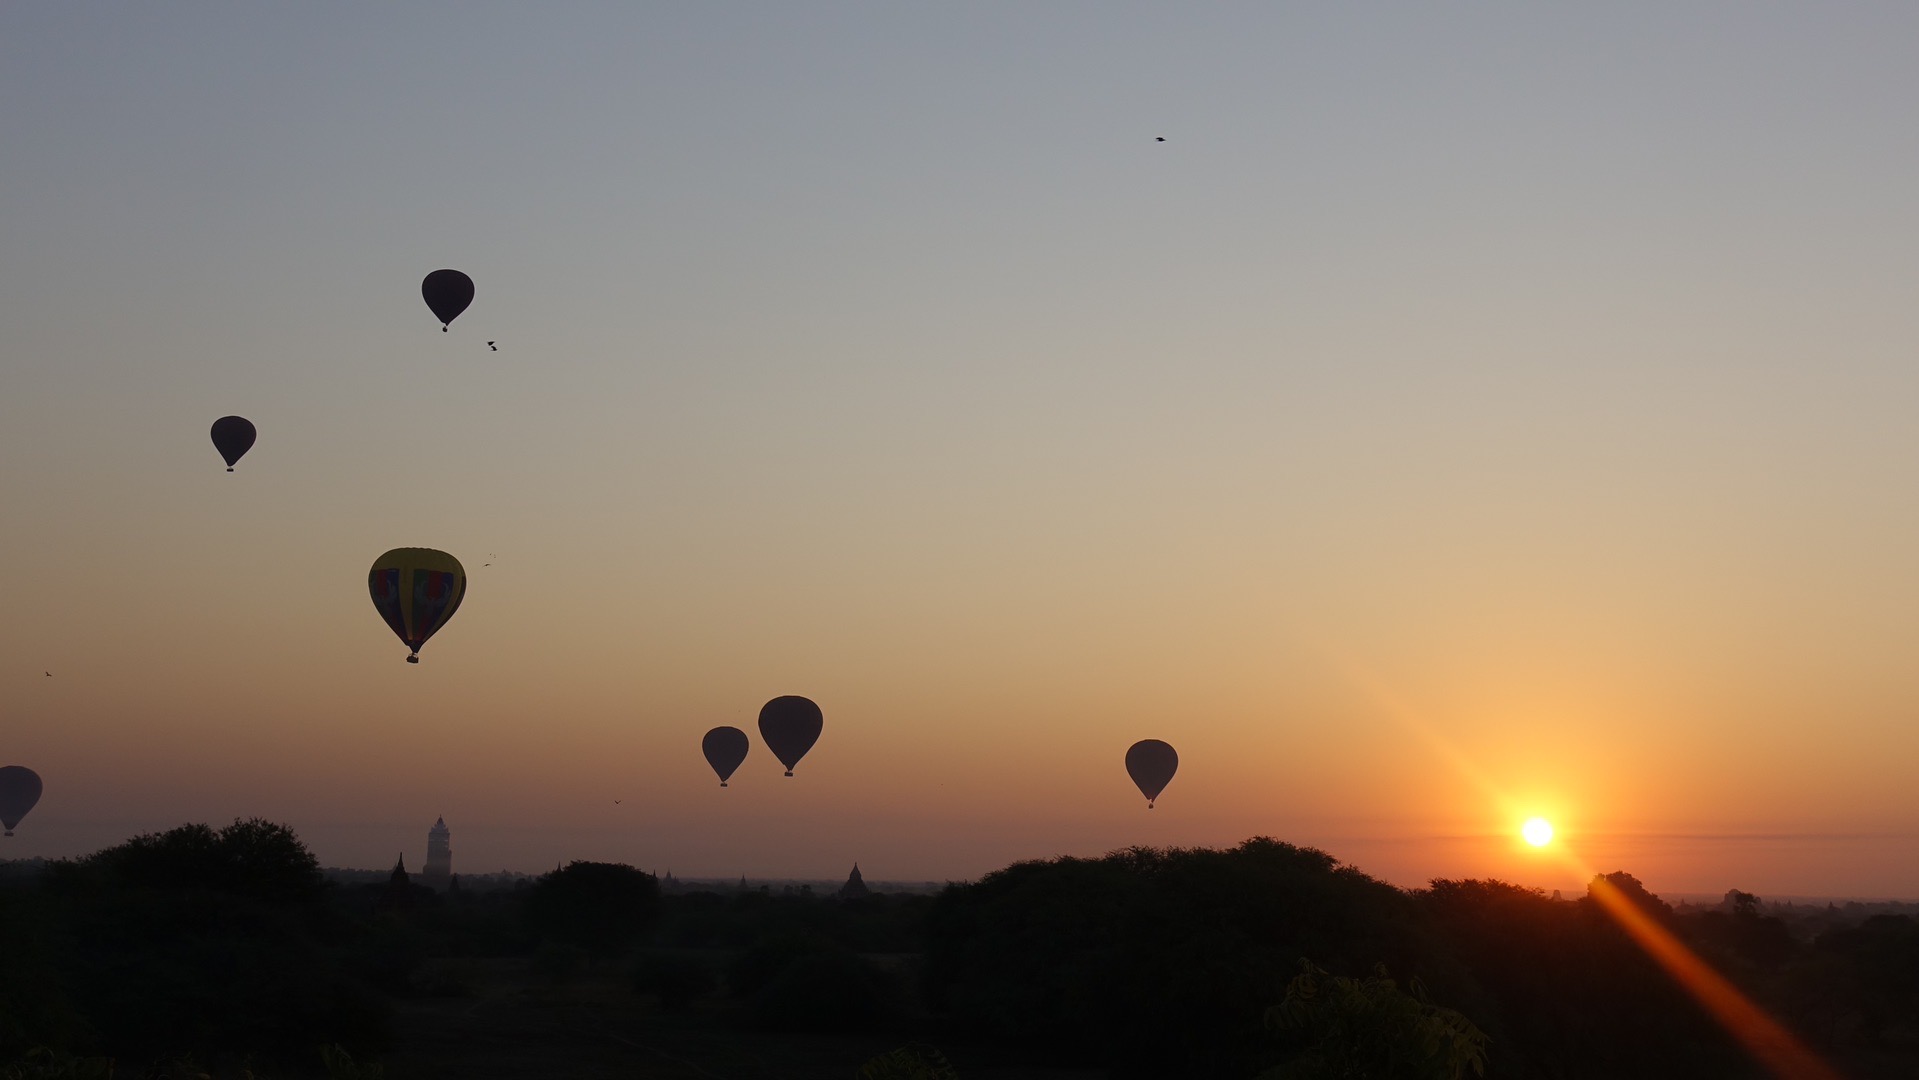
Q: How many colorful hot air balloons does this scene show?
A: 1